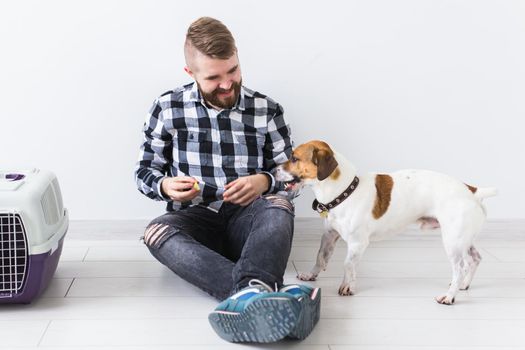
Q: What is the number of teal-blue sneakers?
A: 2